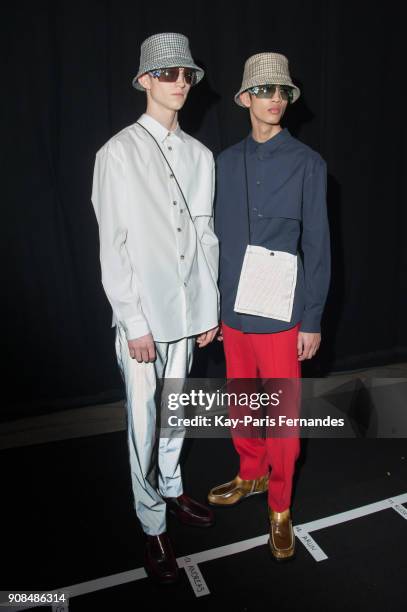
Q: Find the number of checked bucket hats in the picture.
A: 2